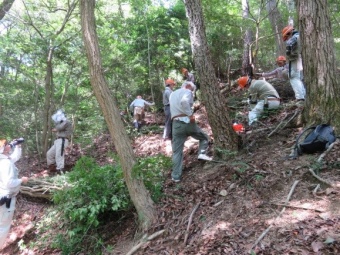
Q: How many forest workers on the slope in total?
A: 9